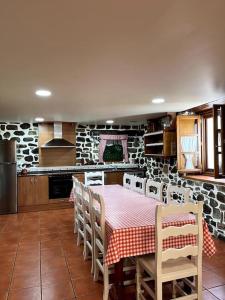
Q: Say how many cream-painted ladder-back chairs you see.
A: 10